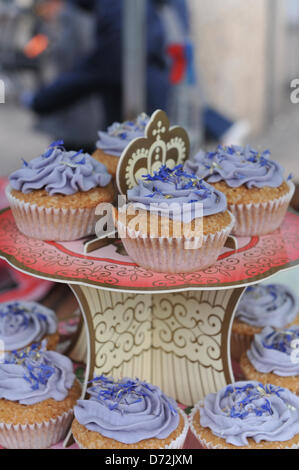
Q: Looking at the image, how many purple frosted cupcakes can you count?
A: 10